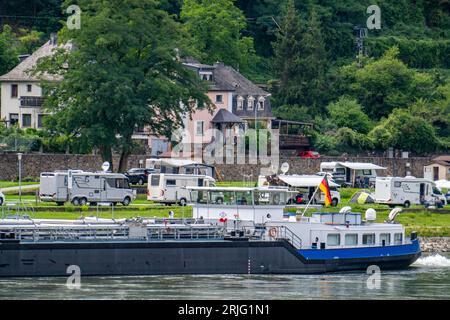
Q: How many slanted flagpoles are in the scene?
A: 1